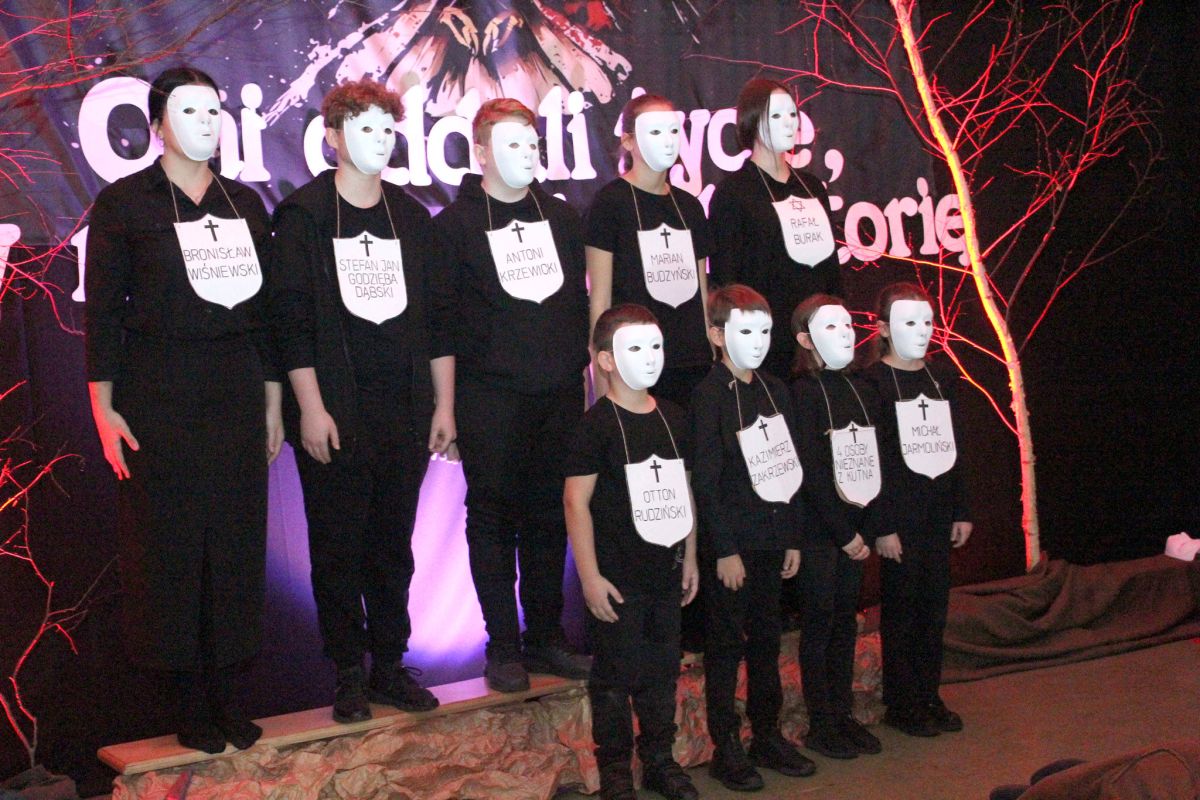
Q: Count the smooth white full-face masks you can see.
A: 9